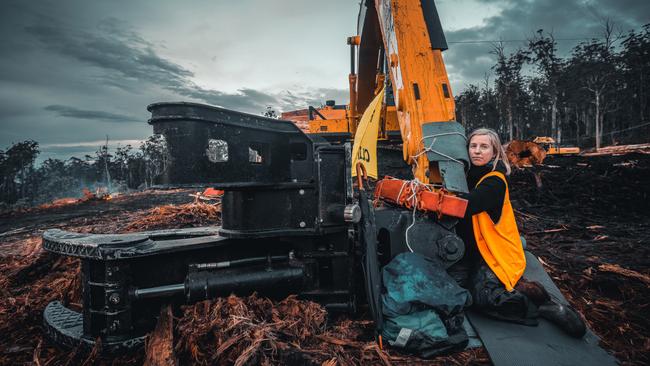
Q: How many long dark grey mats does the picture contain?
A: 1